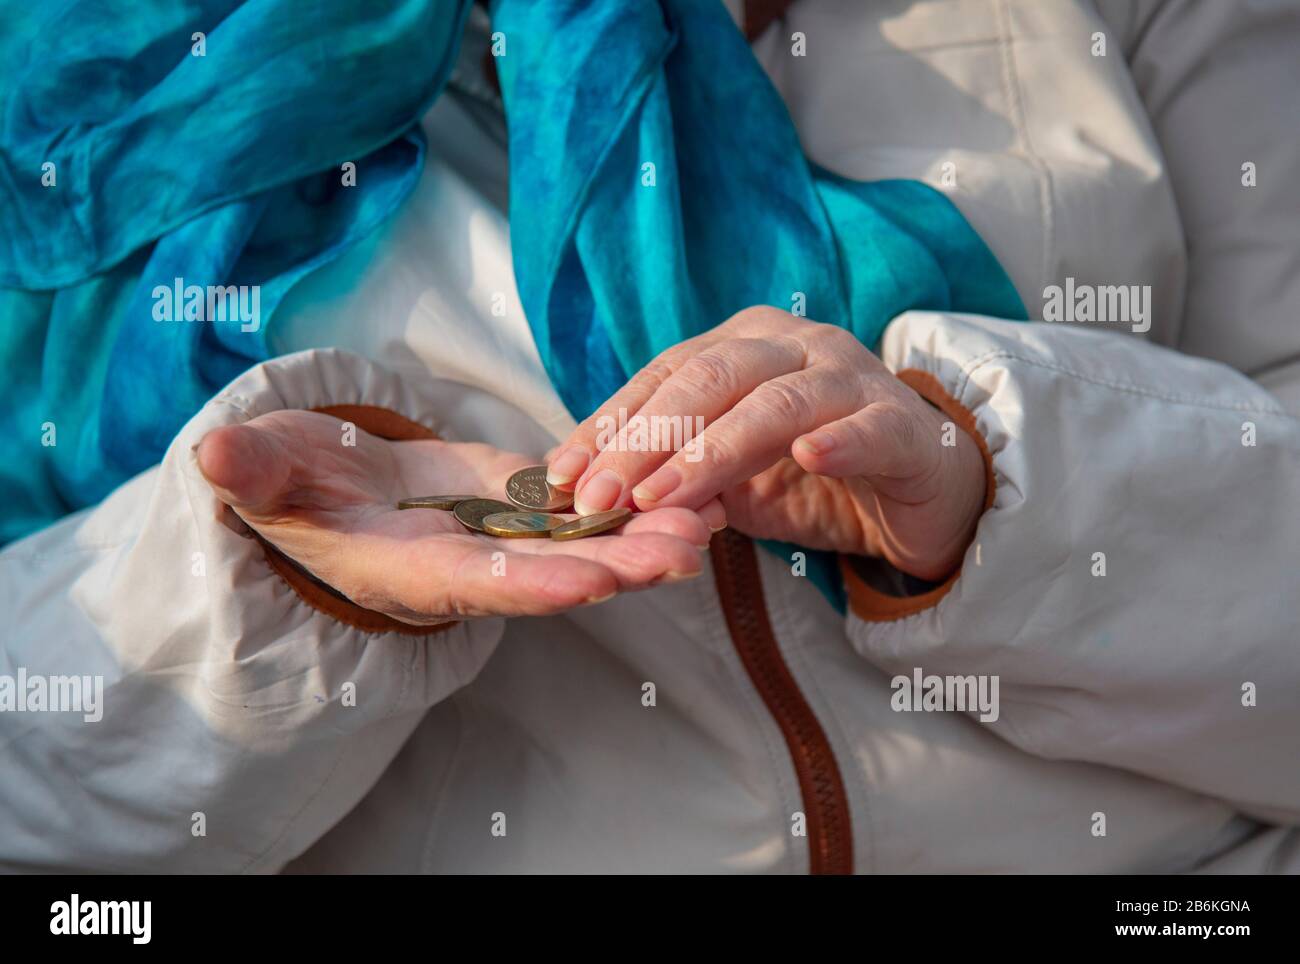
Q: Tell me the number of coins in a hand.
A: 5